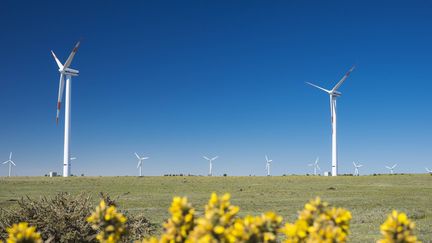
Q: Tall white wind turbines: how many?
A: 2